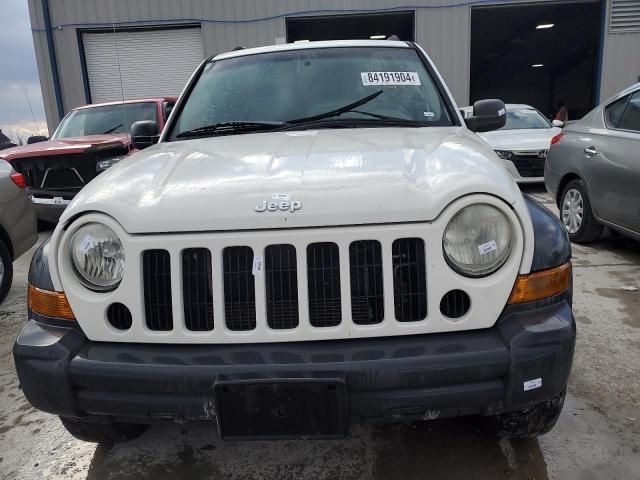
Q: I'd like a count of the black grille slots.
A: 7